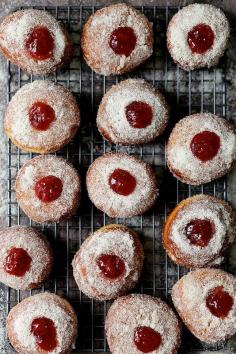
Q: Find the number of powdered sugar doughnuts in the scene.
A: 14